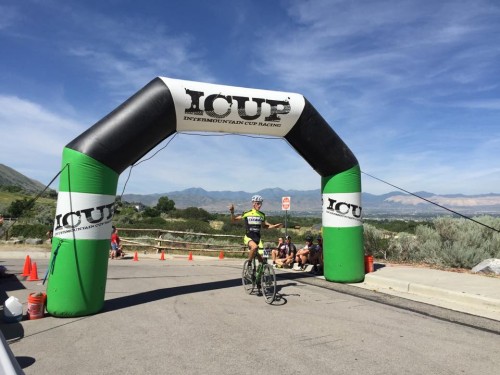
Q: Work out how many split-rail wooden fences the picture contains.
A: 1